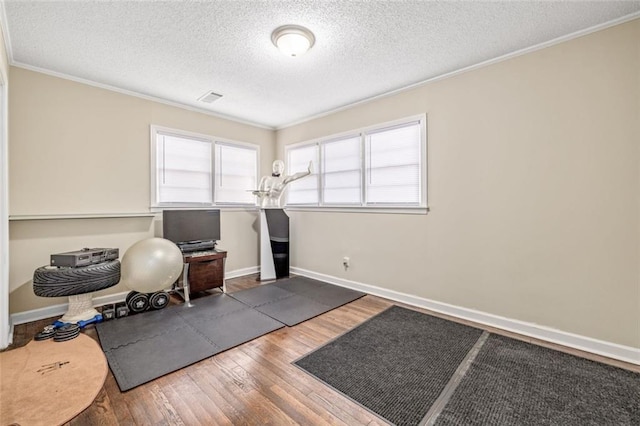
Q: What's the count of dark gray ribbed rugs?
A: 2